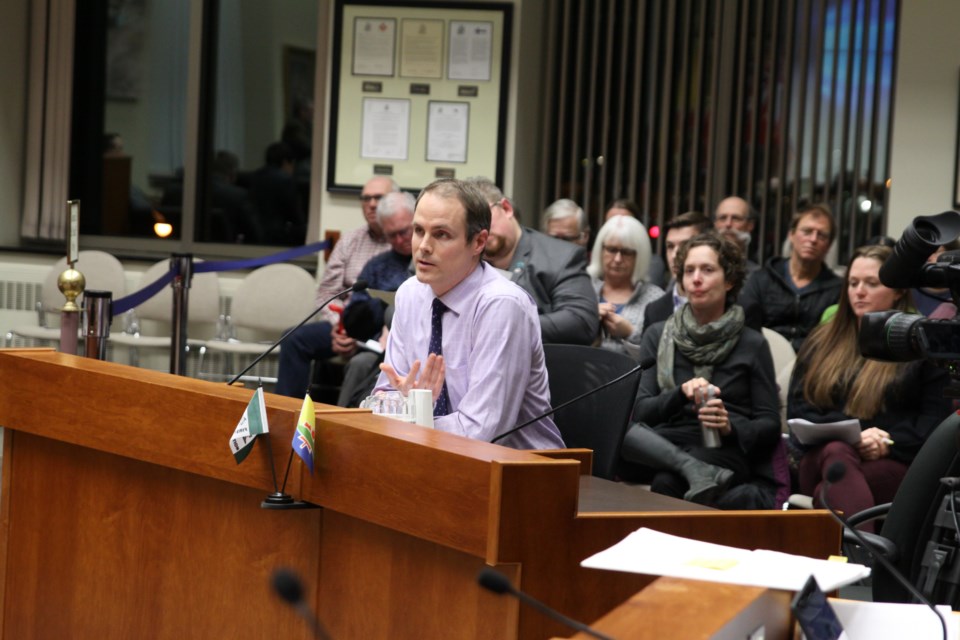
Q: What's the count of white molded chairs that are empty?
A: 3